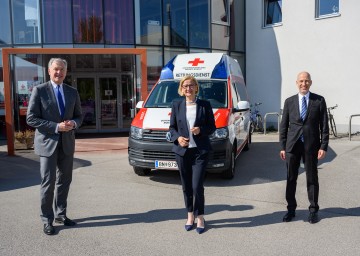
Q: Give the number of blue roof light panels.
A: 2